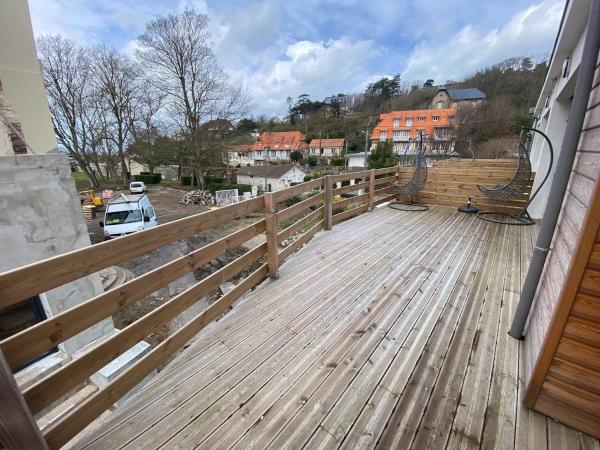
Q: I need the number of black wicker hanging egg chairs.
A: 2